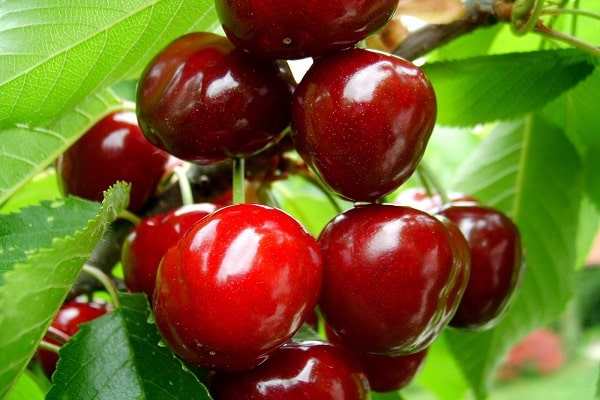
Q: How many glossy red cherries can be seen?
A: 11